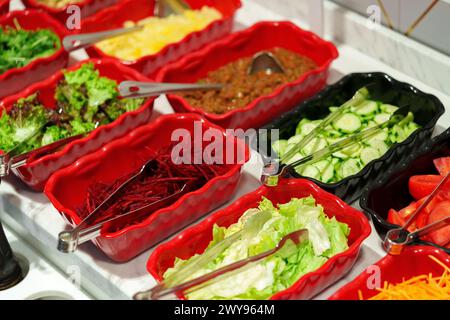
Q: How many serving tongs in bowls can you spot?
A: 5